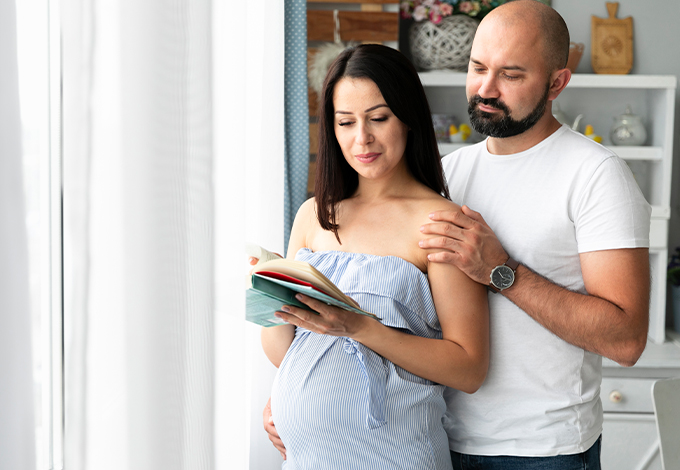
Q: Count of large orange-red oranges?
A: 0